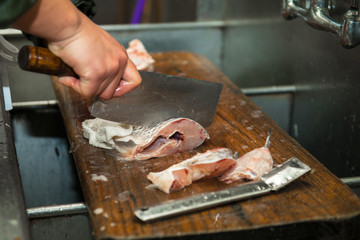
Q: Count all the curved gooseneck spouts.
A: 0